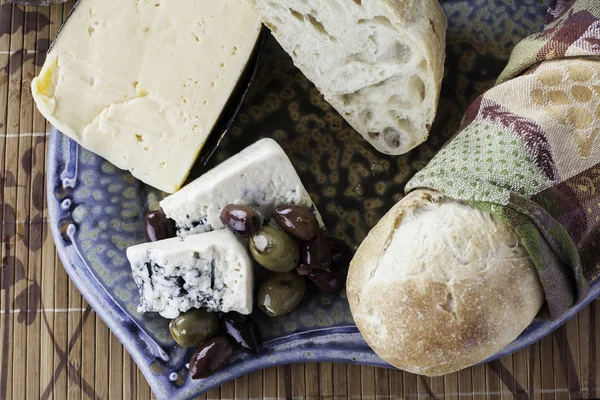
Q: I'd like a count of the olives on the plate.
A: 11